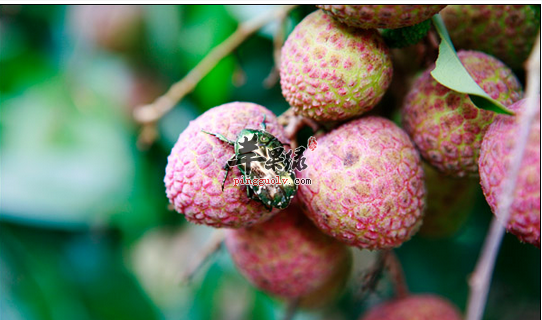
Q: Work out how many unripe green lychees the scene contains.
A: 1